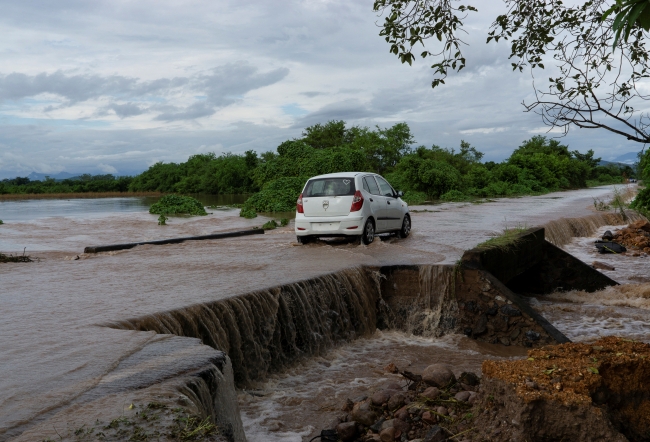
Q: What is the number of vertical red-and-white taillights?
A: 2